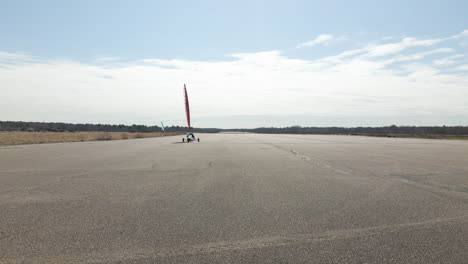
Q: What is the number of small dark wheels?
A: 3